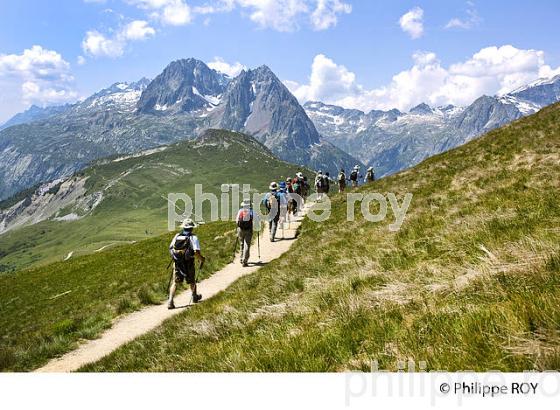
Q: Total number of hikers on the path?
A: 12